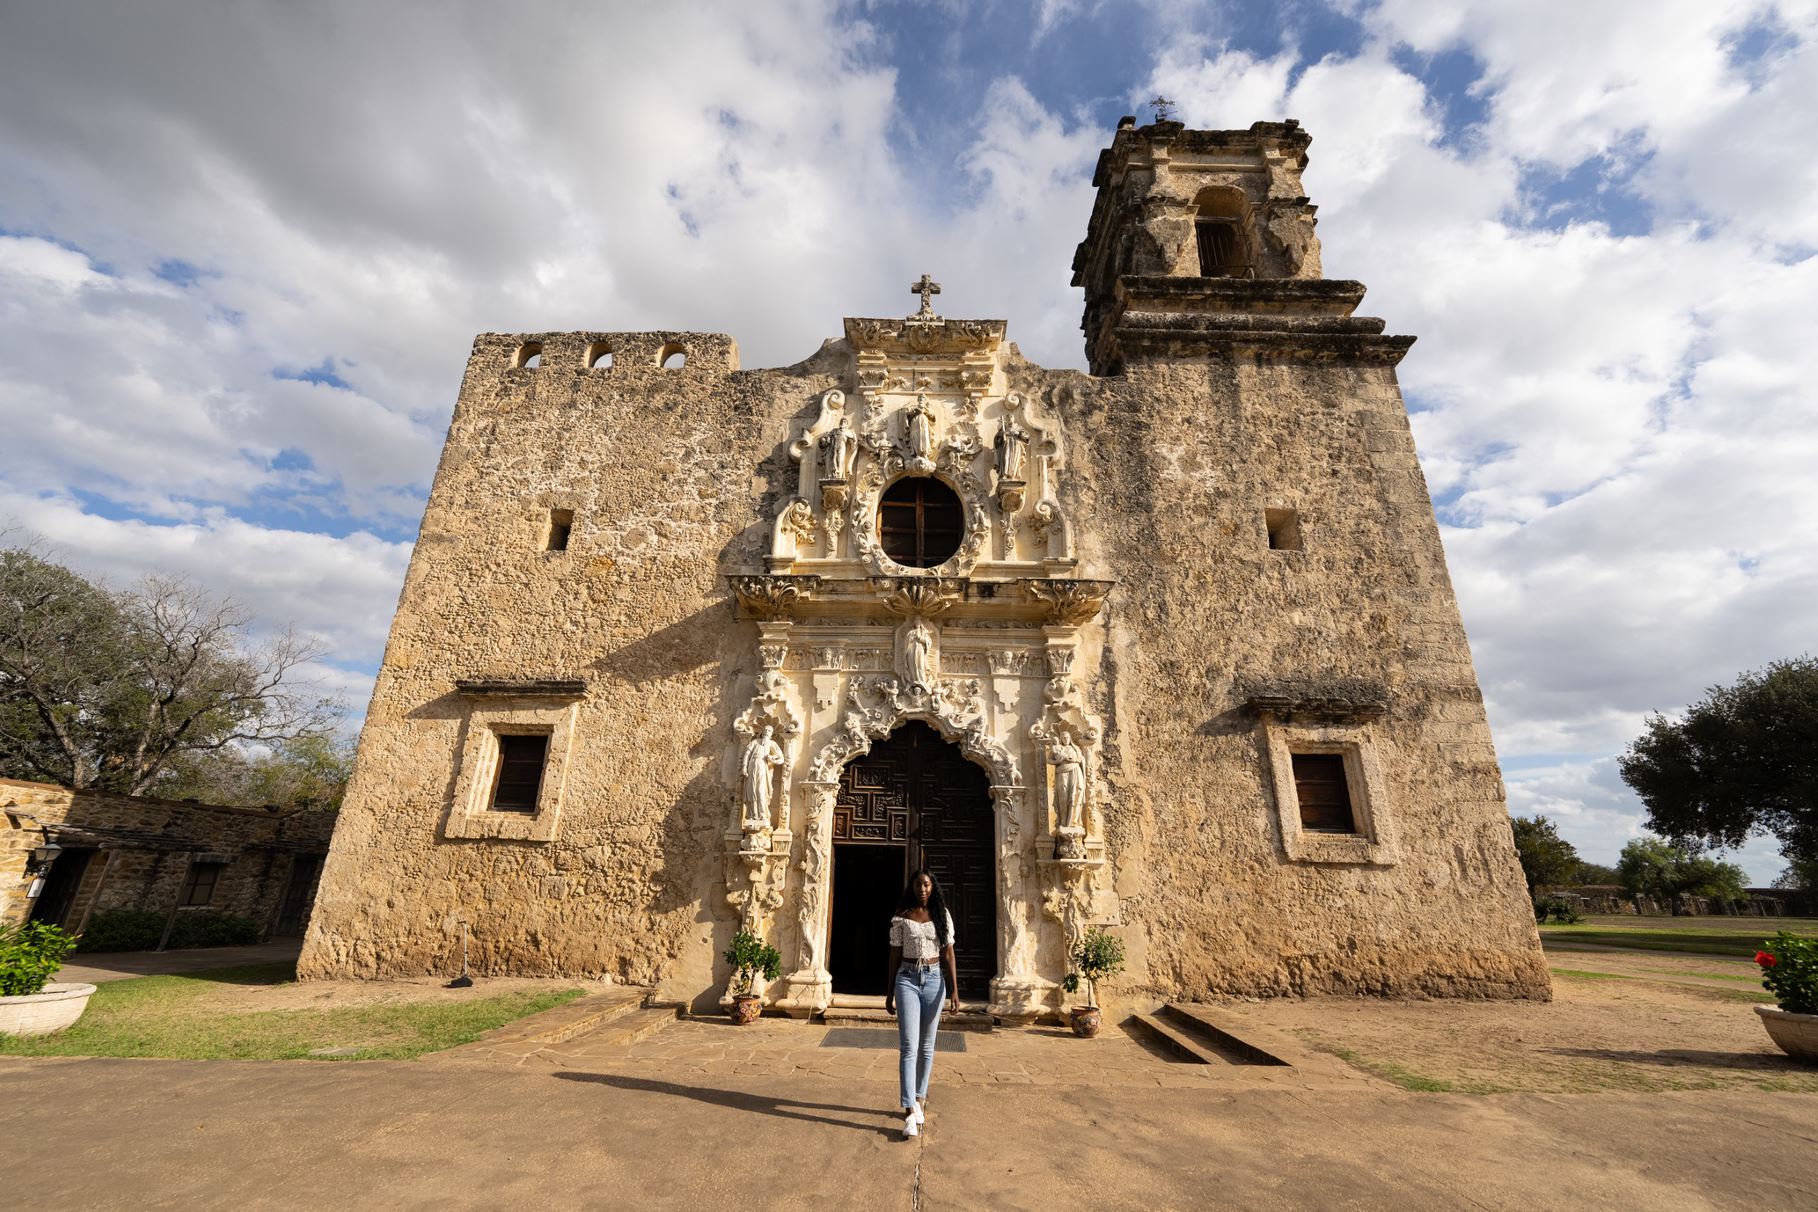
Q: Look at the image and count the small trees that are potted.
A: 2